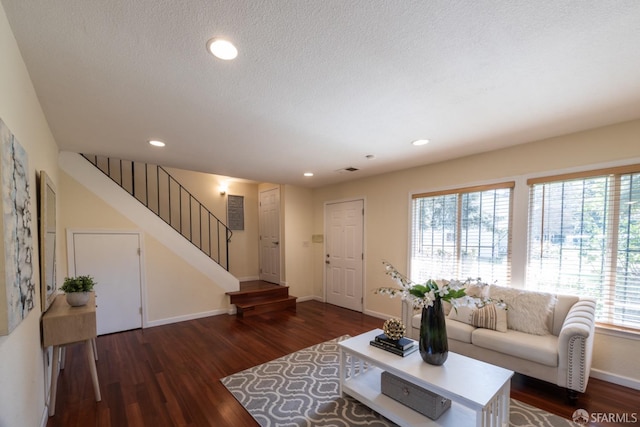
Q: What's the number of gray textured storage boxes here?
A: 1